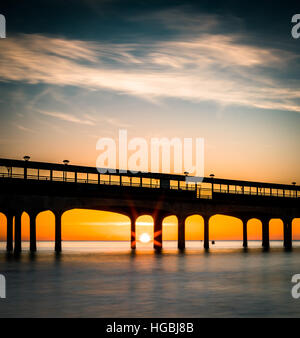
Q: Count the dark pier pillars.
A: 11